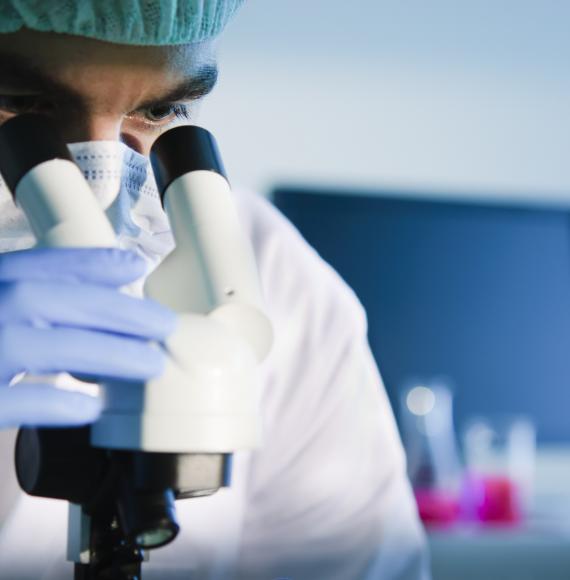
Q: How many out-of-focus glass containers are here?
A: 2